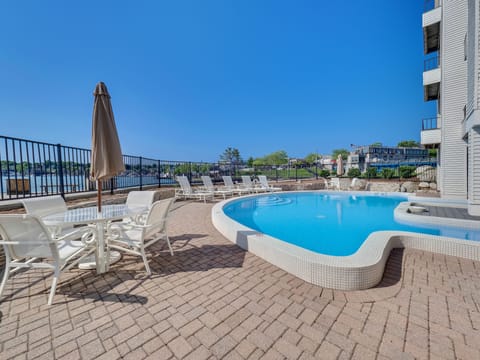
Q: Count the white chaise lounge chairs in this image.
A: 5